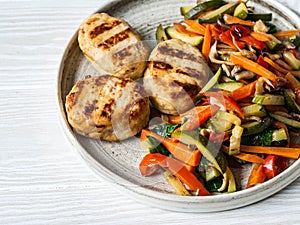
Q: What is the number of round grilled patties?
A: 3